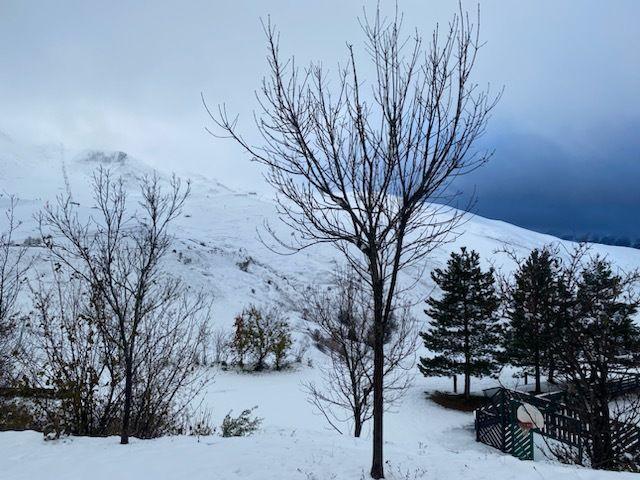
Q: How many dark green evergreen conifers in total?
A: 3